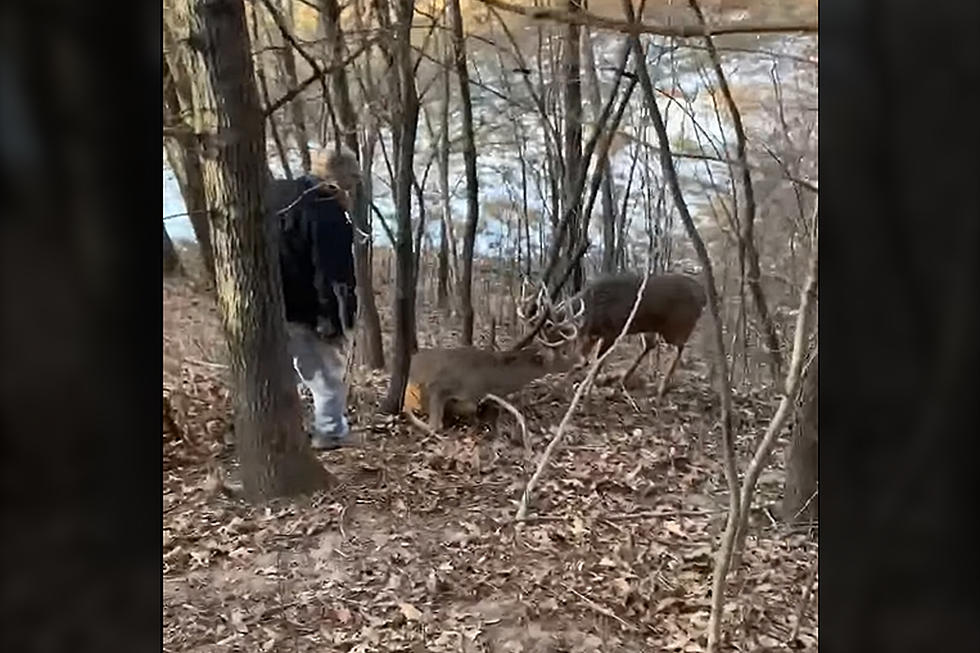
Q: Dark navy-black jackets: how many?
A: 1